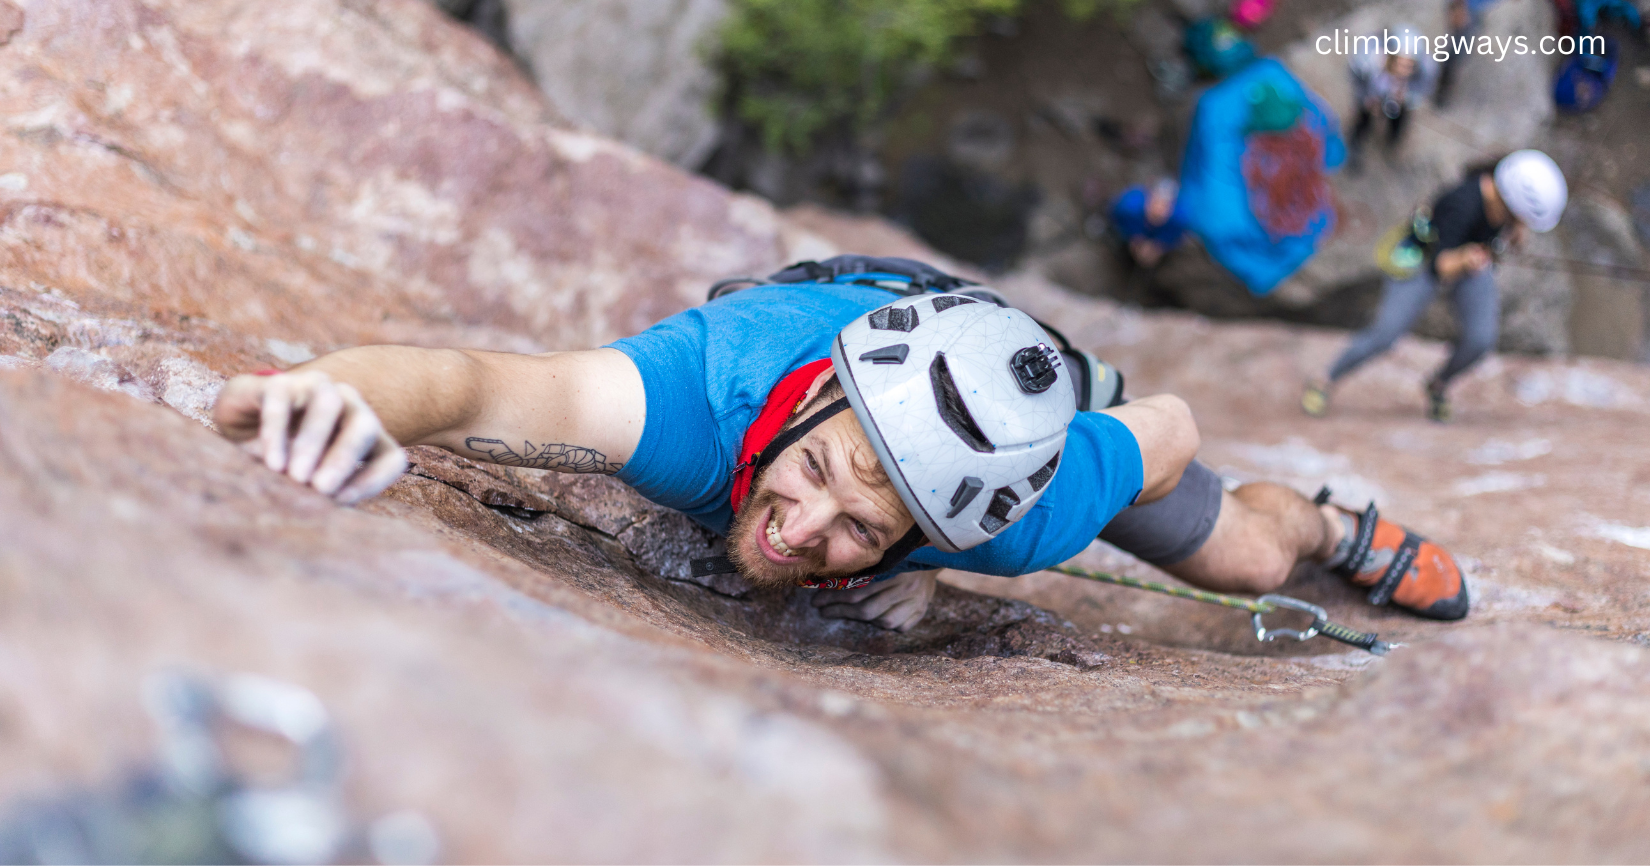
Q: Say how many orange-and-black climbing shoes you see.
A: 1